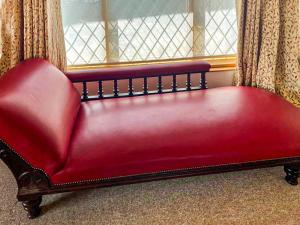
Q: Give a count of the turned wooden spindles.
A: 9